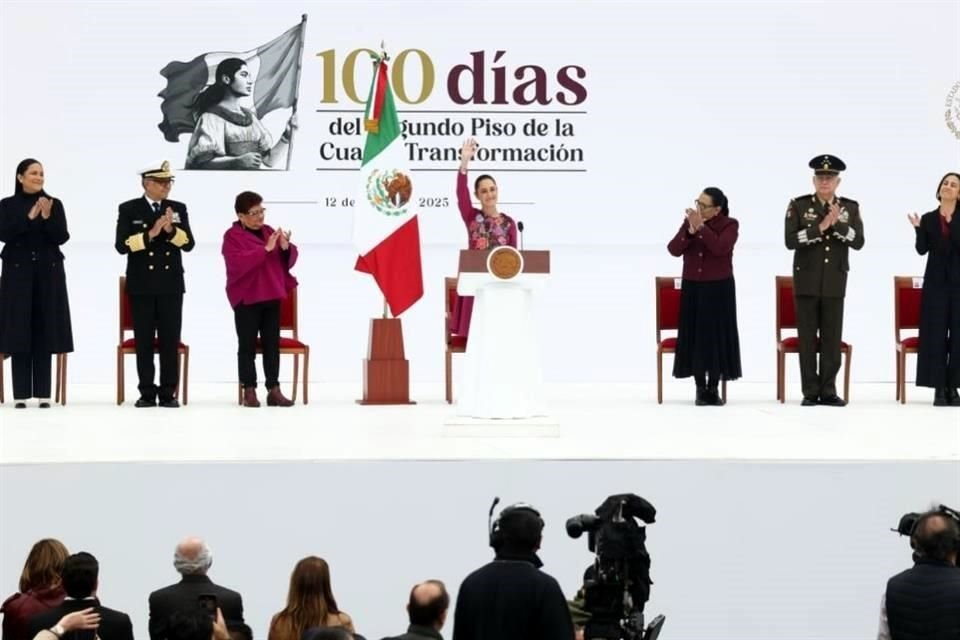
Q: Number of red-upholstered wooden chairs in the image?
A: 7